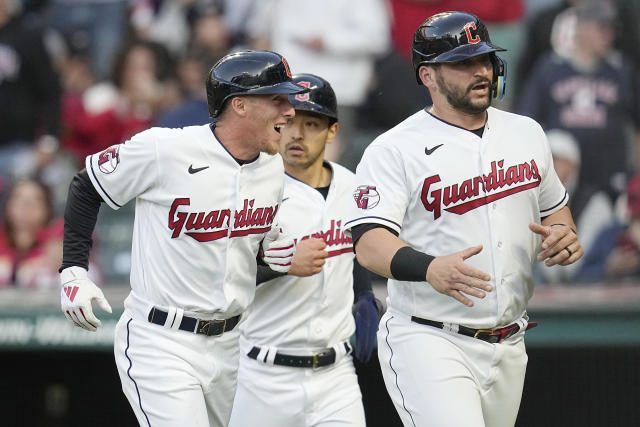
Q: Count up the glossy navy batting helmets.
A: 3